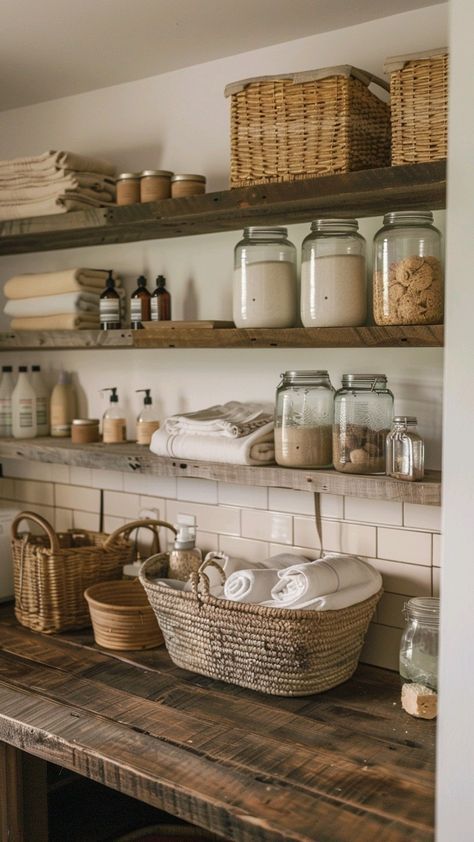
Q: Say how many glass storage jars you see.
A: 7